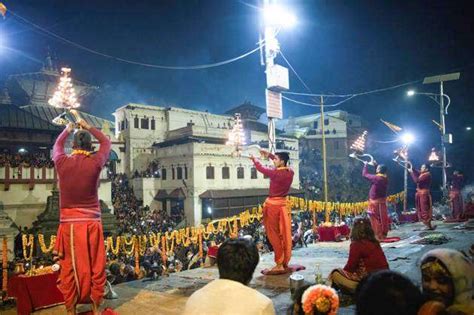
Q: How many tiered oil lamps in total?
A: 5